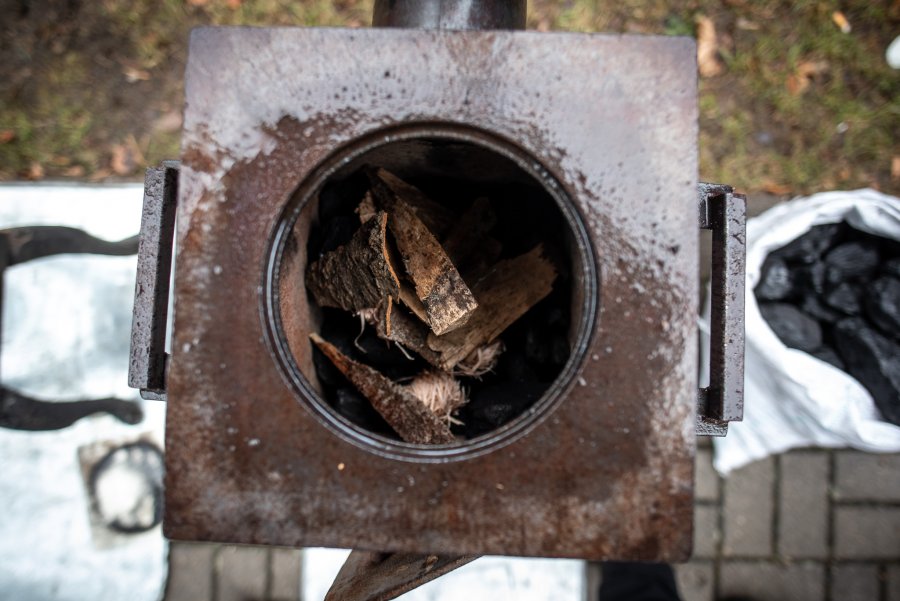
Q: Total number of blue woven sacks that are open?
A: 0